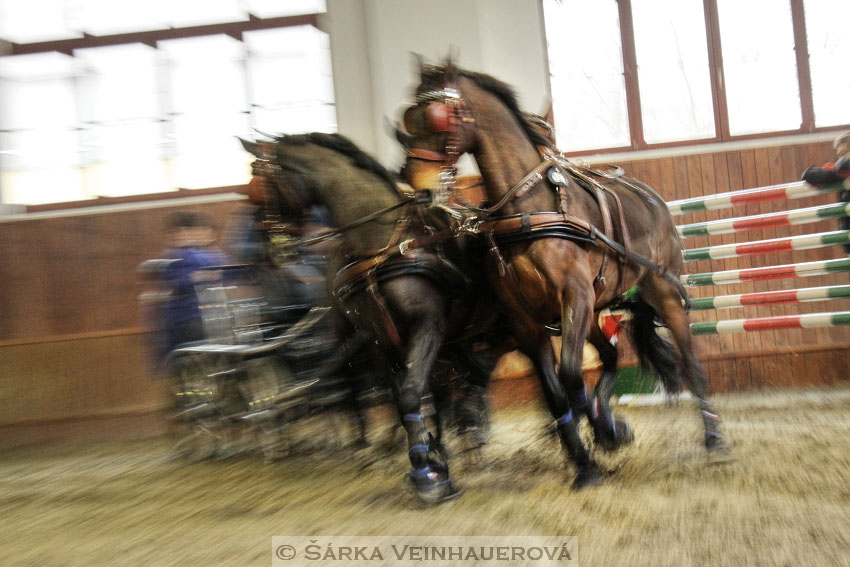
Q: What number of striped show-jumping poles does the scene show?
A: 6